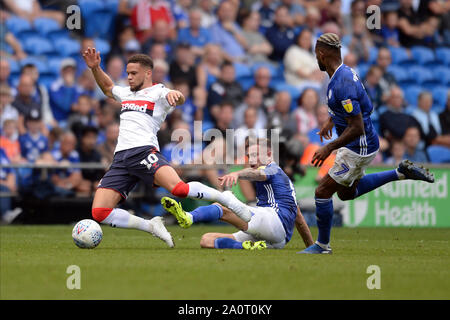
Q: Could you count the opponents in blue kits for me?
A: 2